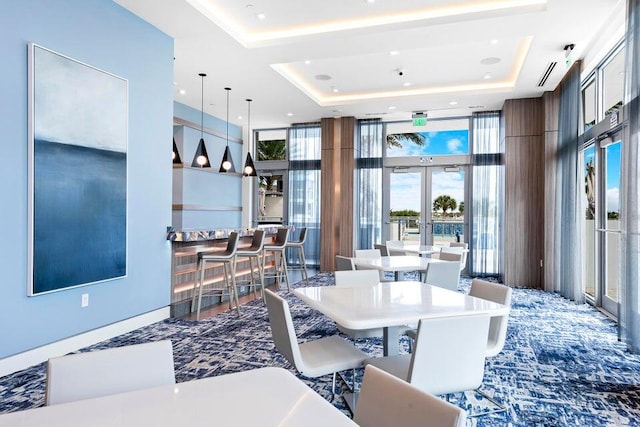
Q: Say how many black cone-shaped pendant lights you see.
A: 4